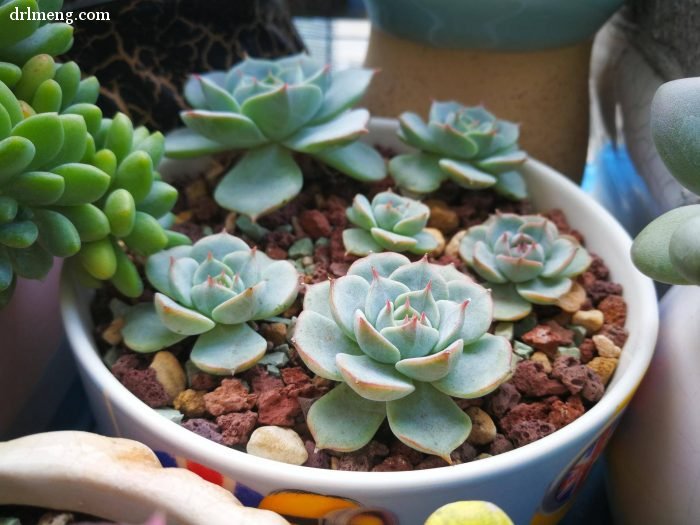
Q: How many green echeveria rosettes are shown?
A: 6